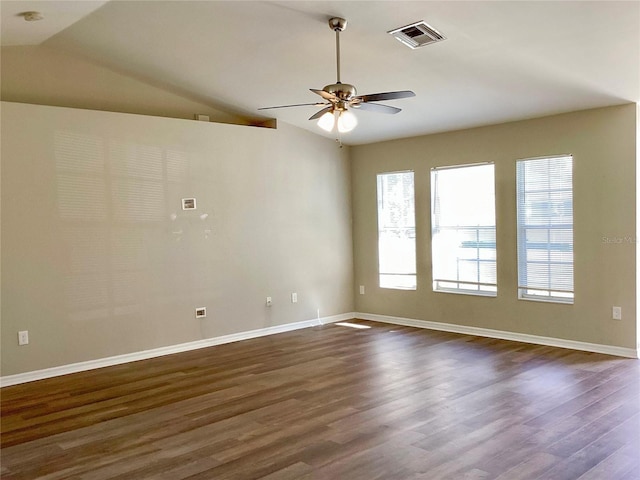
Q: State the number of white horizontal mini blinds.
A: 3